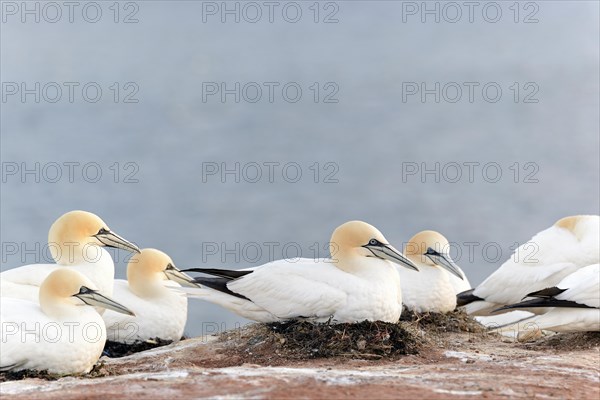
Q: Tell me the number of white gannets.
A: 7